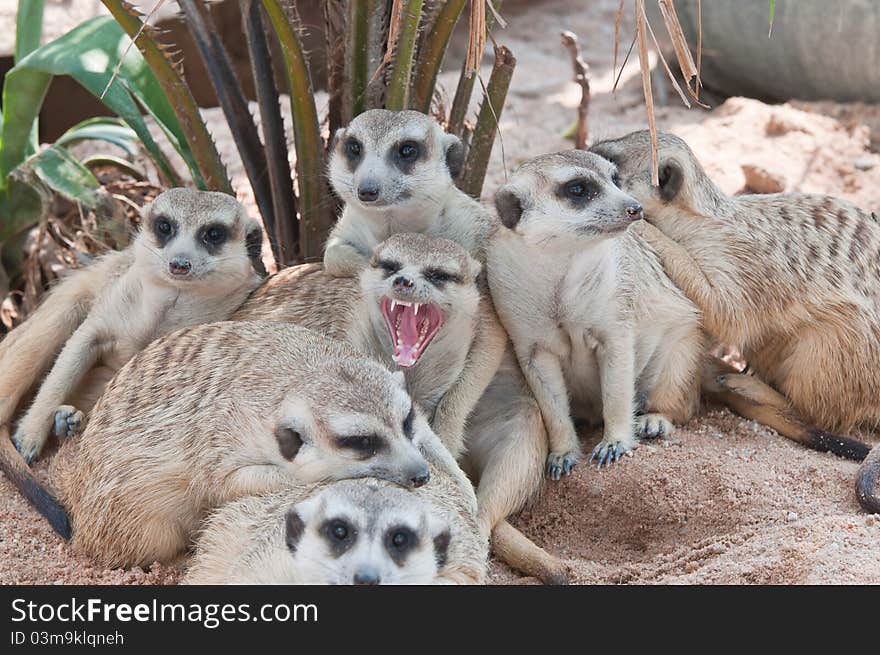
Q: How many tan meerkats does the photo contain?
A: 7